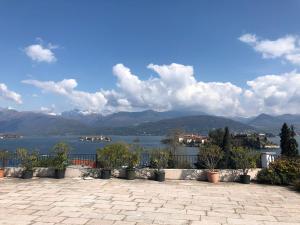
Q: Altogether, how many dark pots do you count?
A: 6